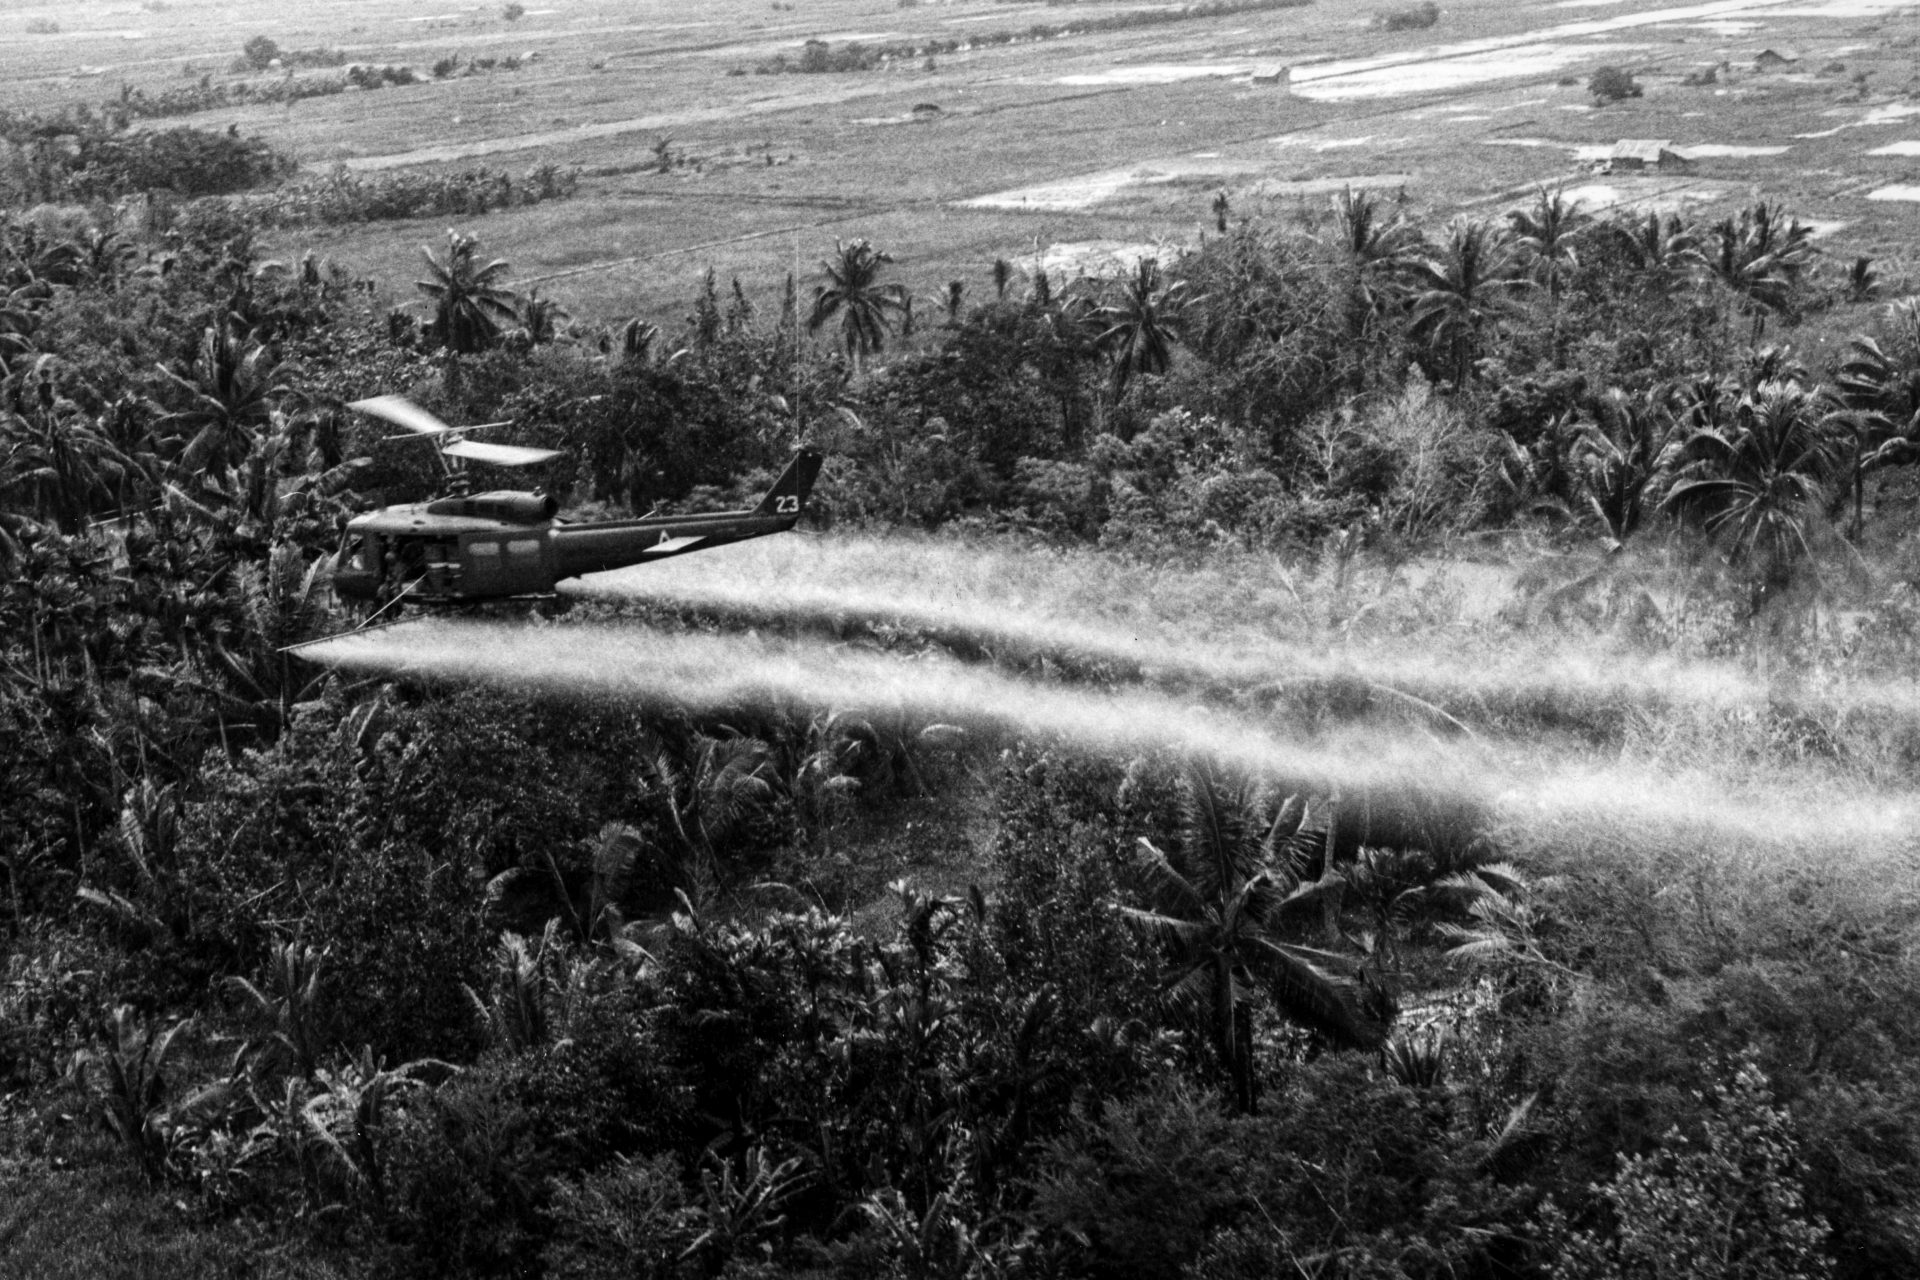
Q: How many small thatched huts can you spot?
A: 3